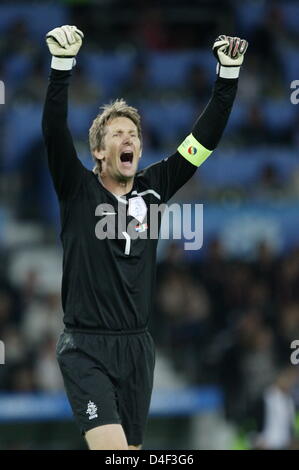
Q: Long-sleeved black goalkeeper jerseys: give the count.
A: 1